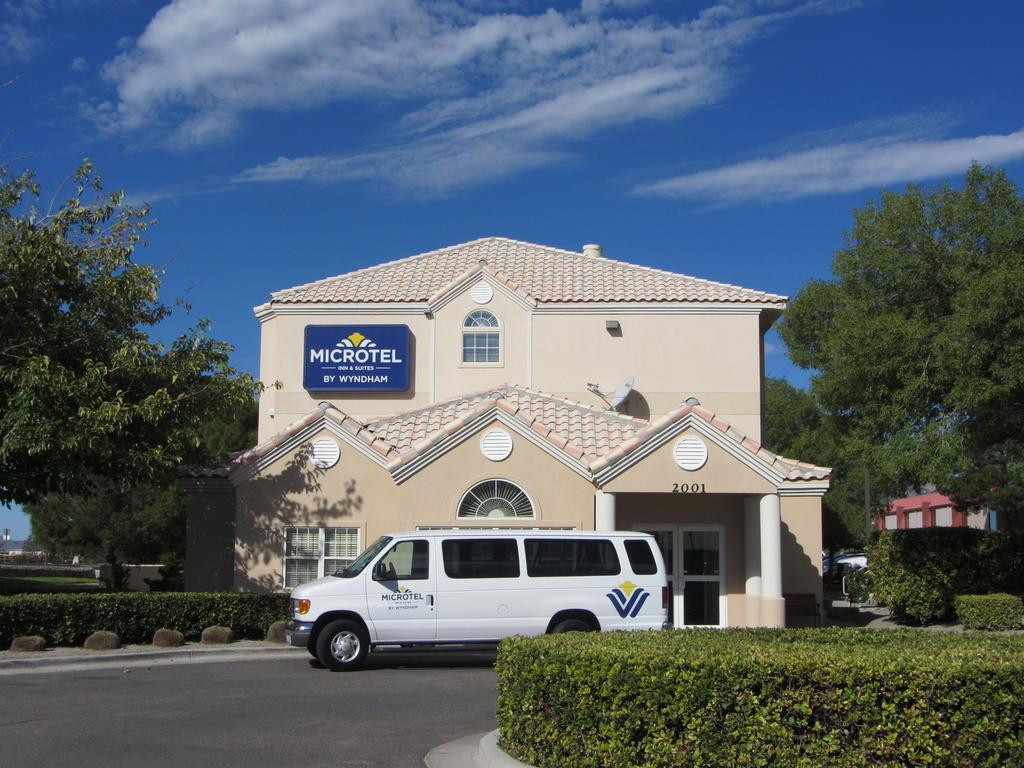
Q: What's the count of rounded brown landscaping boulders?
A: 5